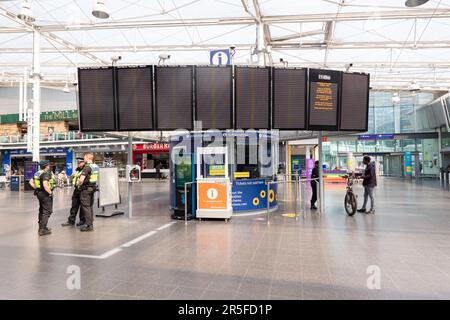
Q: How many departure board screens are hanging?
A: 8